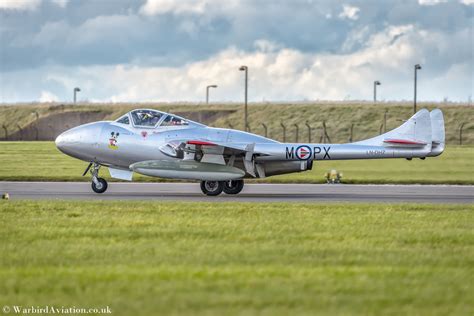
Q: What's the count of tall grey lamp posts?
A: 5